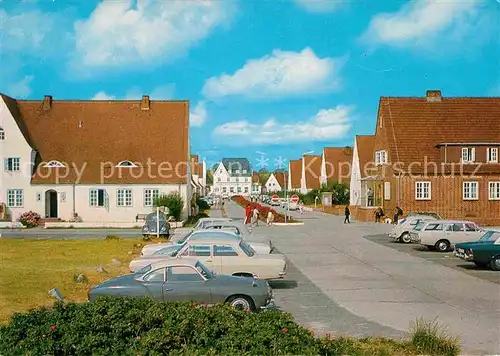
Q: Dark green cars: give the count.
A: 1